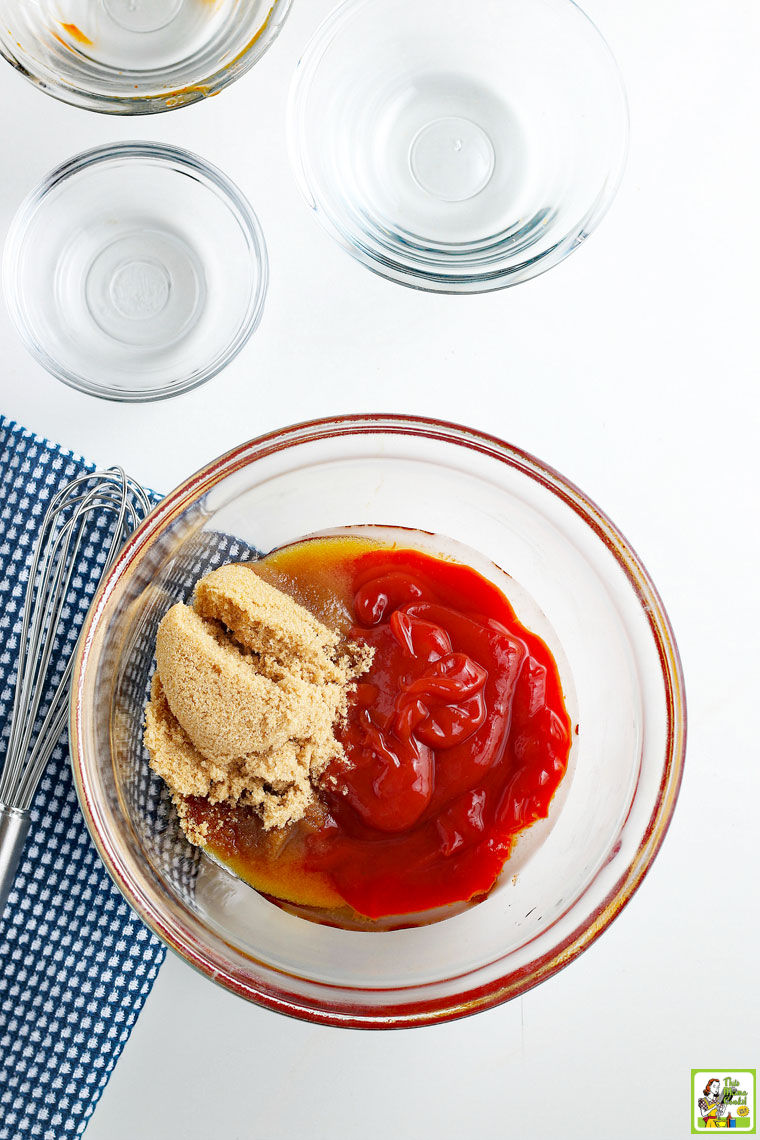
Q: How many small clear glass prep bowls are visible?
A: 3